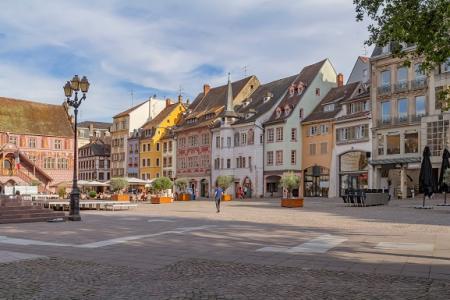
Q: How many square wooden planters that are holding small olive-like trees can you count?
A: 5